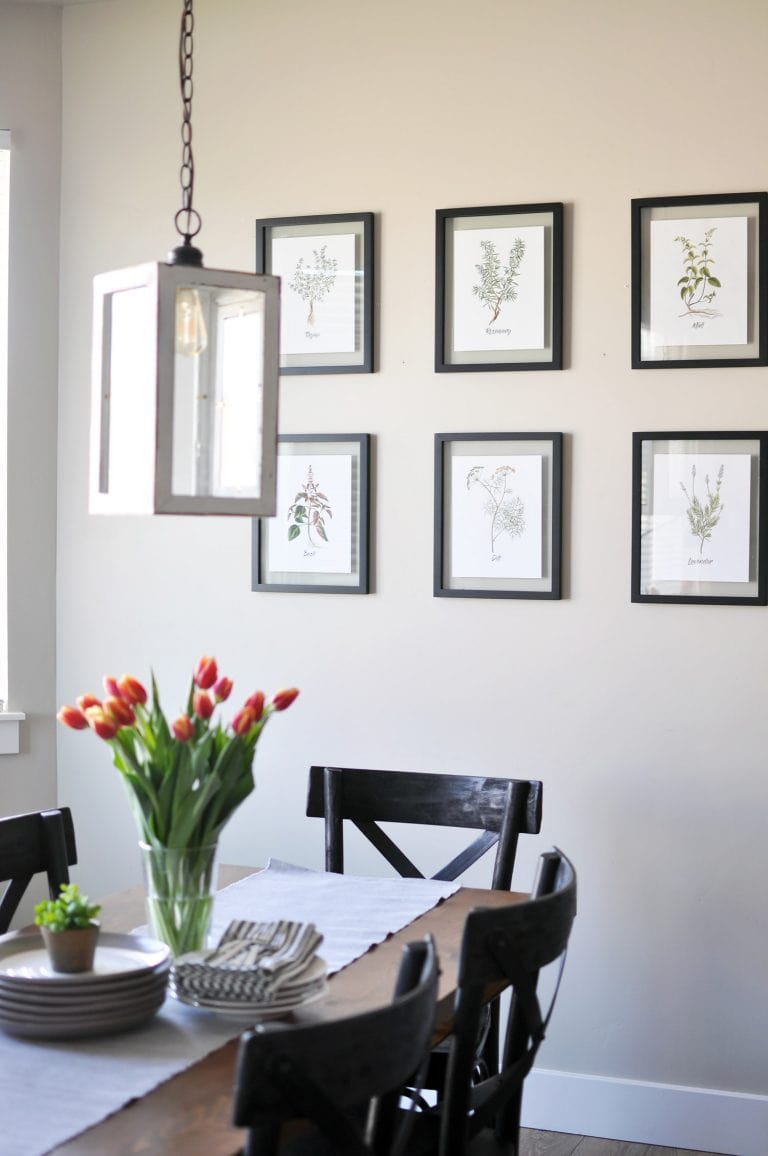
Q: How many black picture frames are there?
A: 6